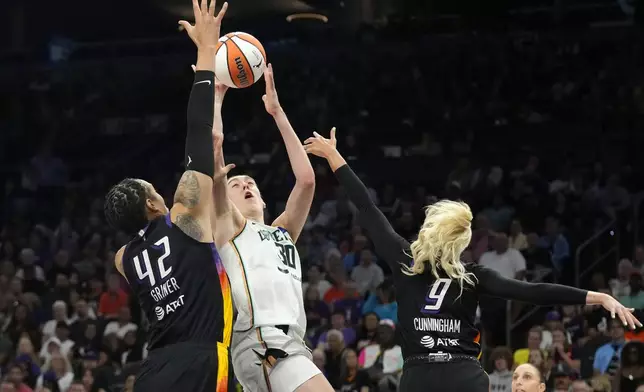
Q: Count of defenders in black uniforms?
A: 2